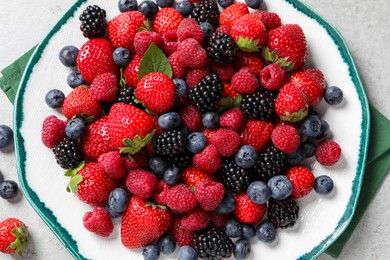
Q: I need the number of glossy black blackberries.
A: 13